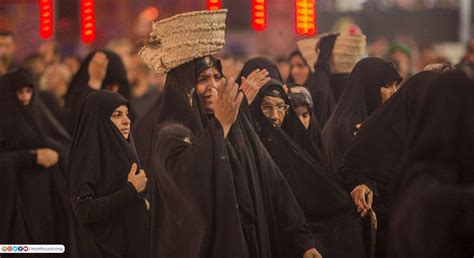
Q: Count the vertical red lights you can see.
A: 5